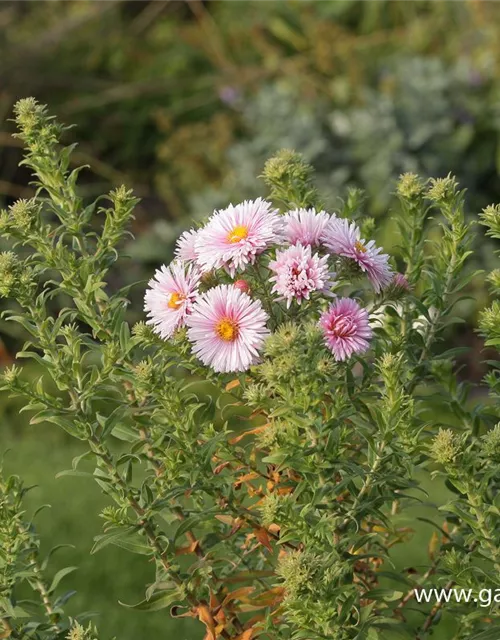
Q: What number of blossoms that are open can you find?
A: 8